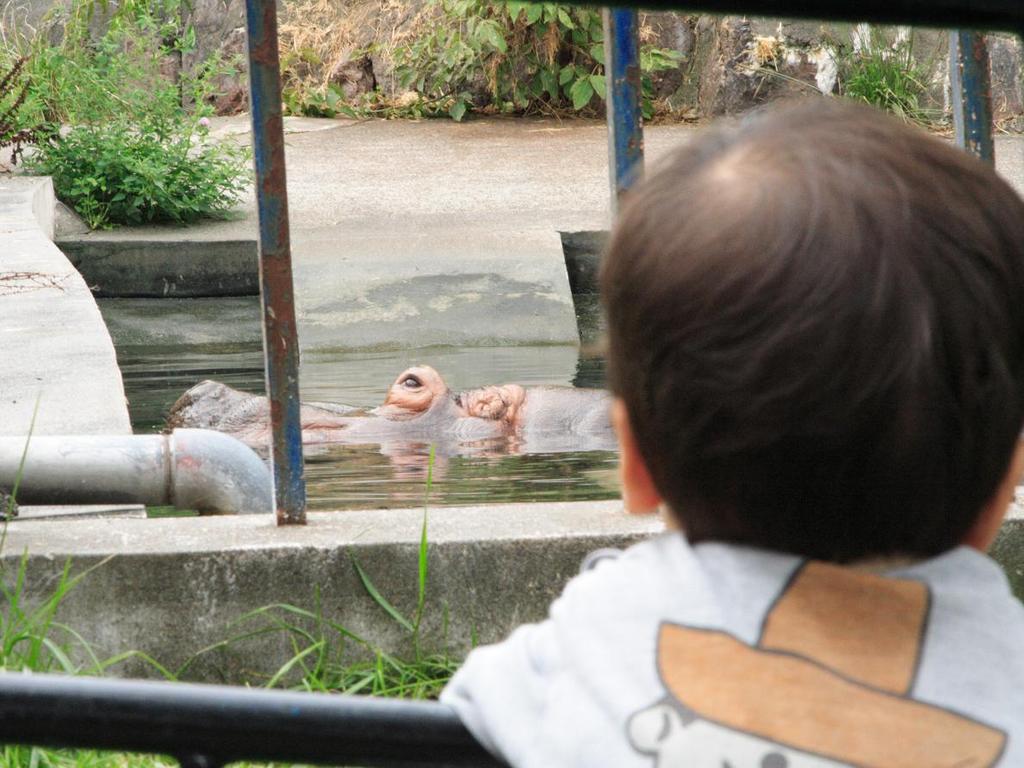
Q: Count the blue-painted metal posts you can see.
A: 3